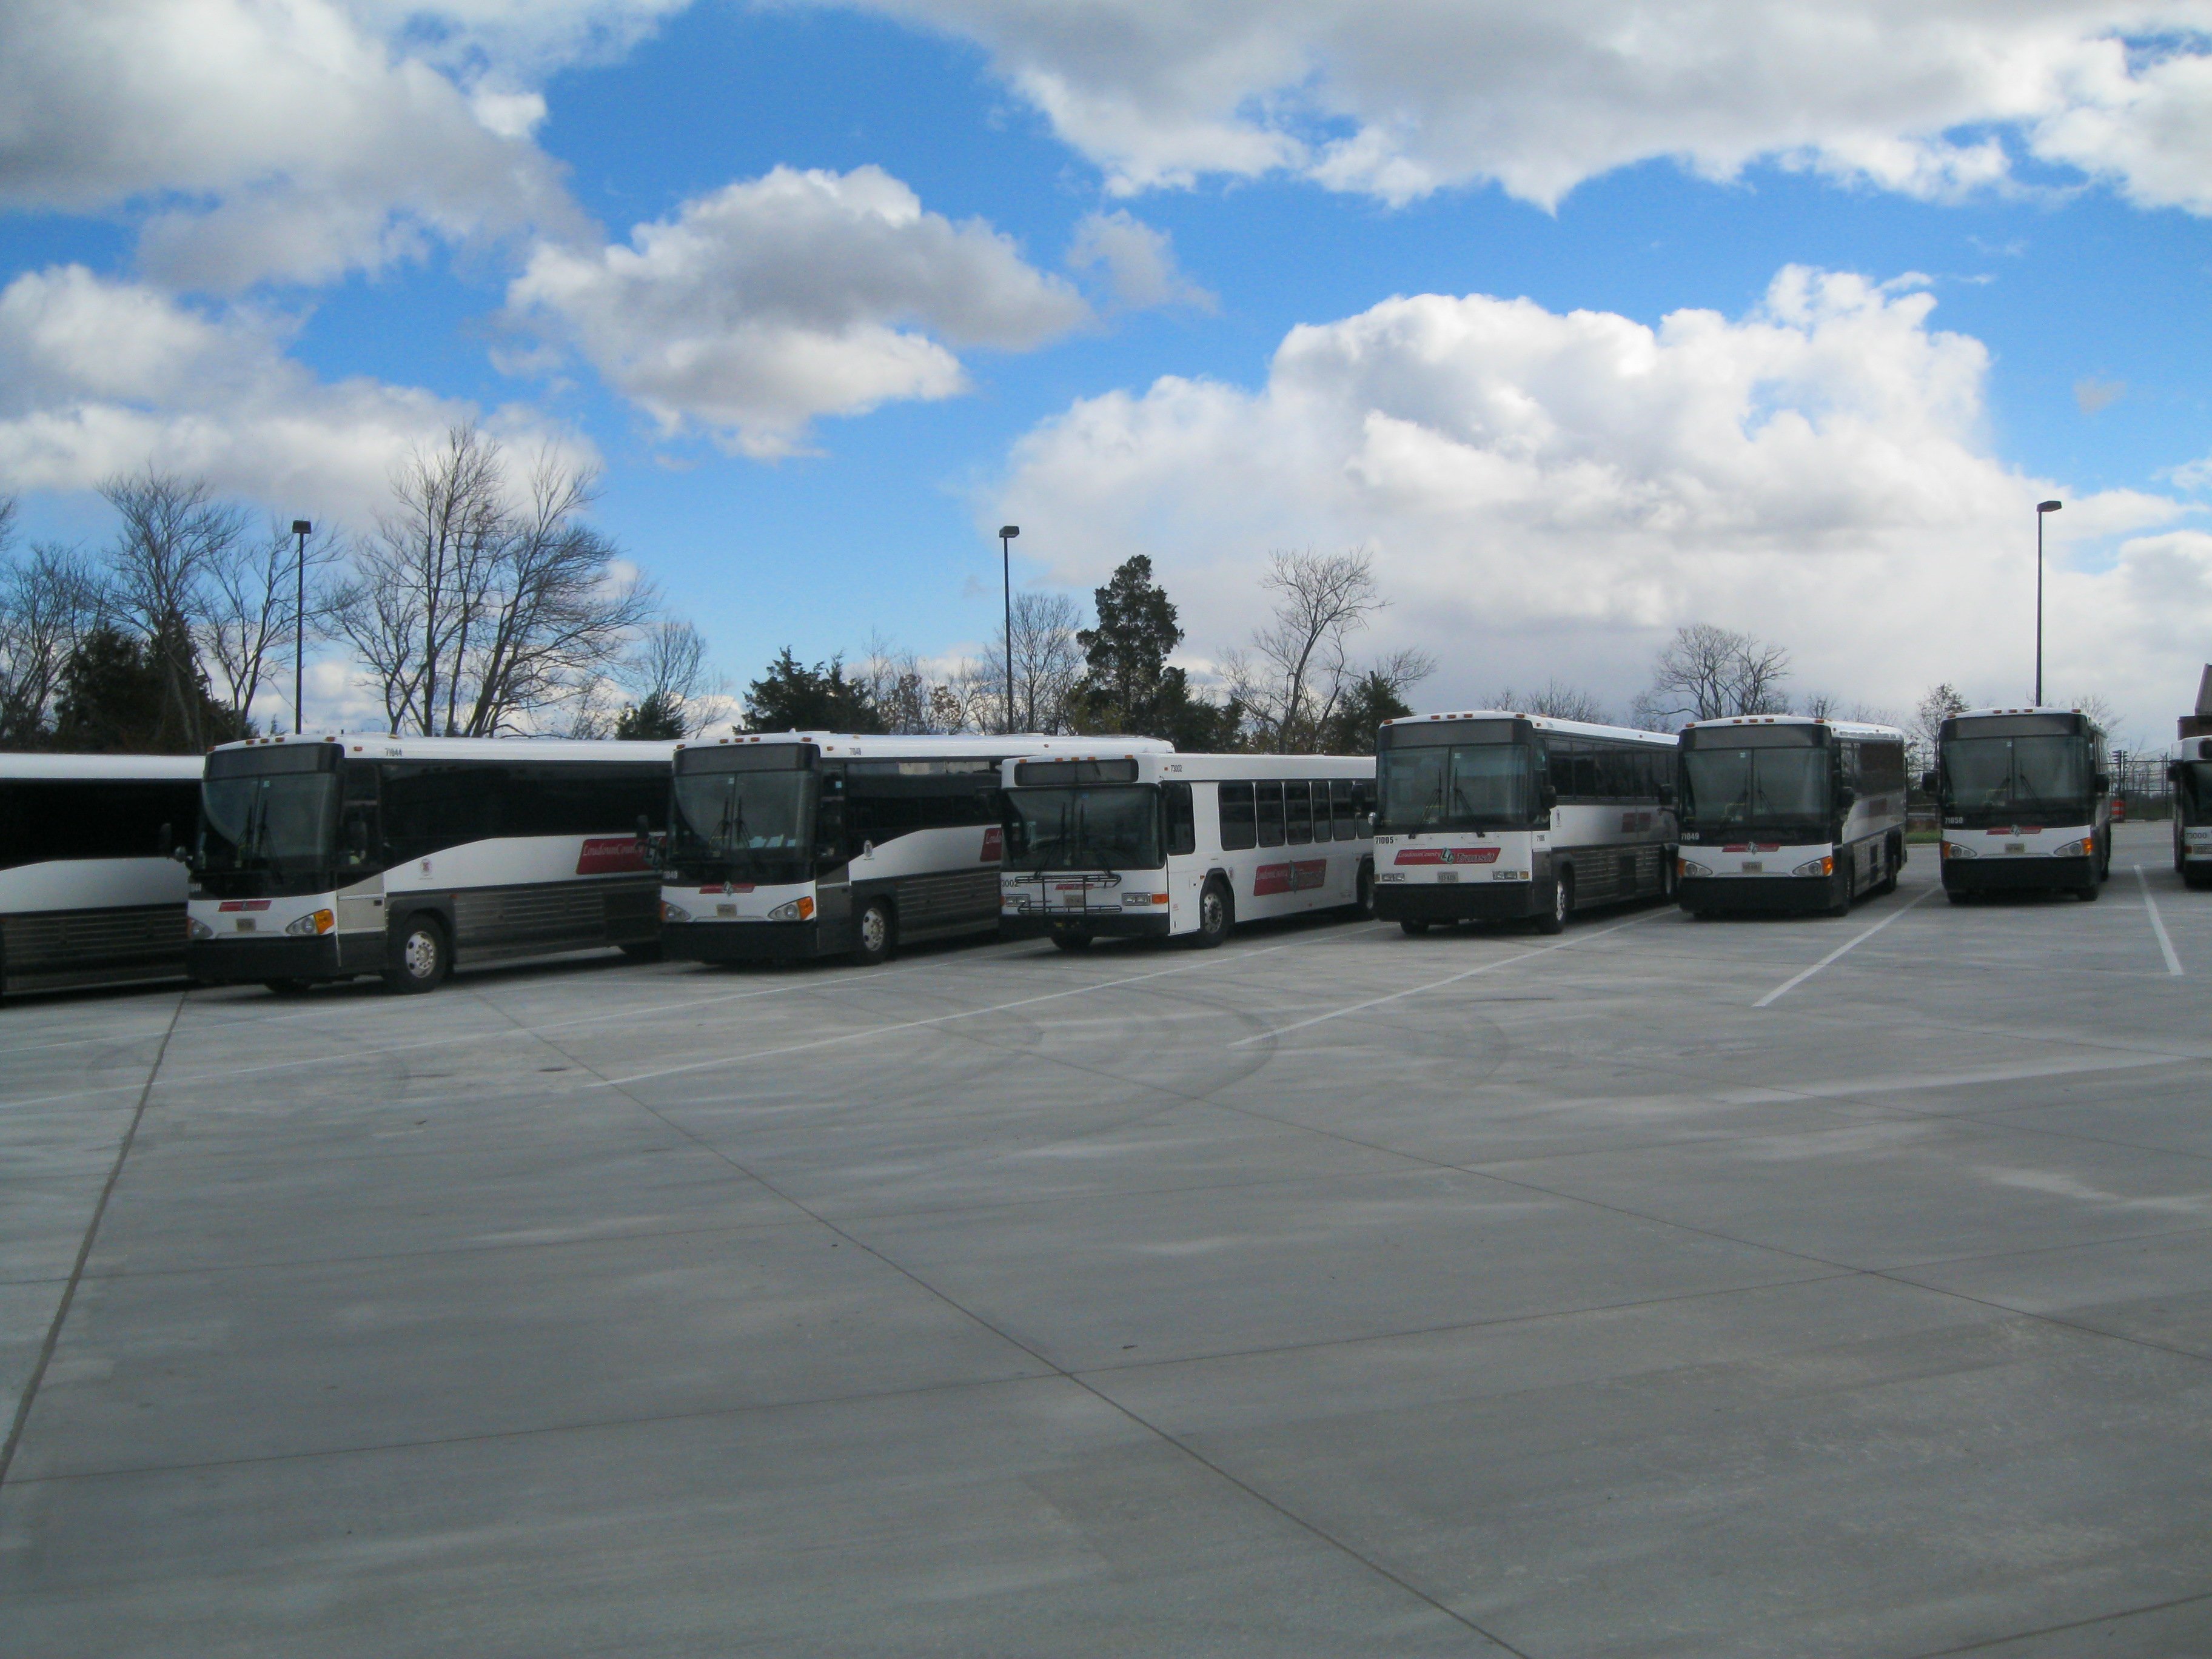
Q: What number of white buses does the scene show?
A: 8